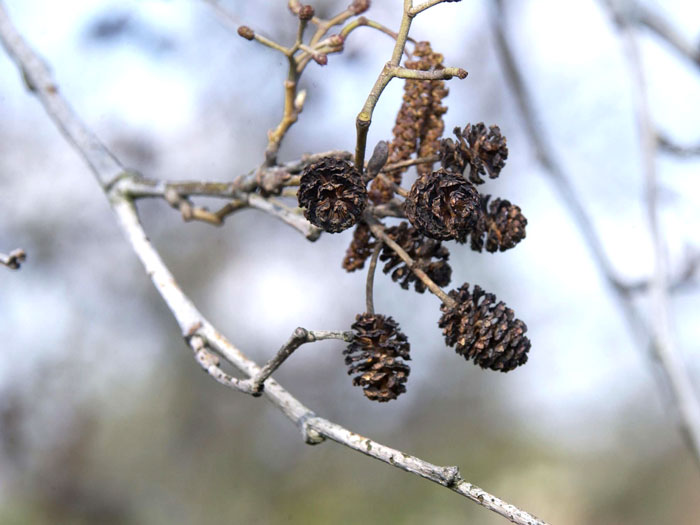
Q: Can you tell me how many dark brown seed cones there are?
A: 7